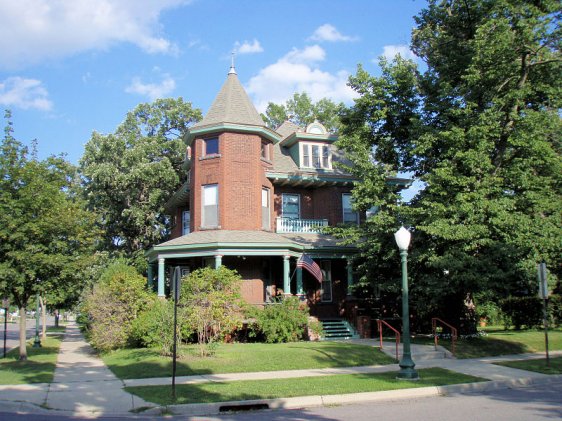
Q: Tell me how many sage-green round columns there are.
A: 6